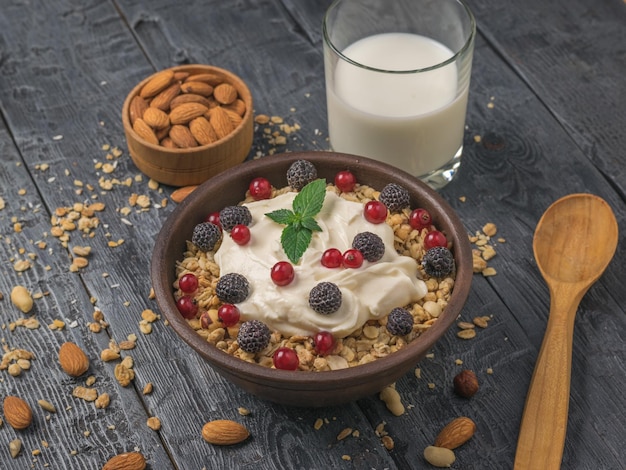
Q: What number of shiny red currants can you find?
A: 15